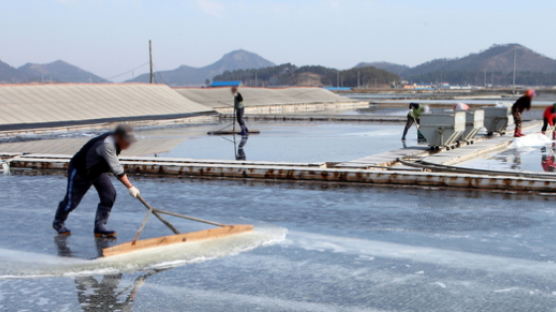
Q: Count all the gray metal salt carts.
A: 3